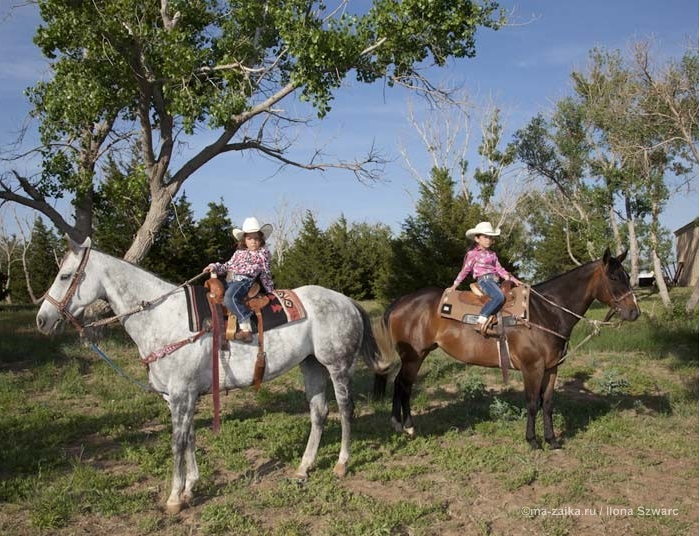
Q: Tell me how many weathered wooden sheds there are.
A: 1